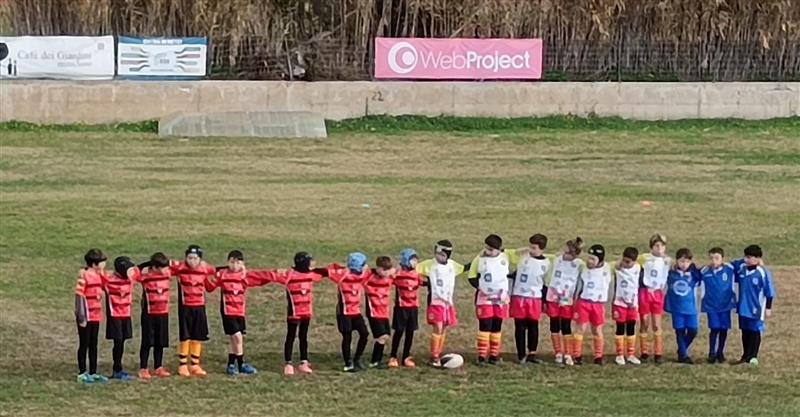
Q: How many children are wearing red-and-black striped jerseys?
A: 9